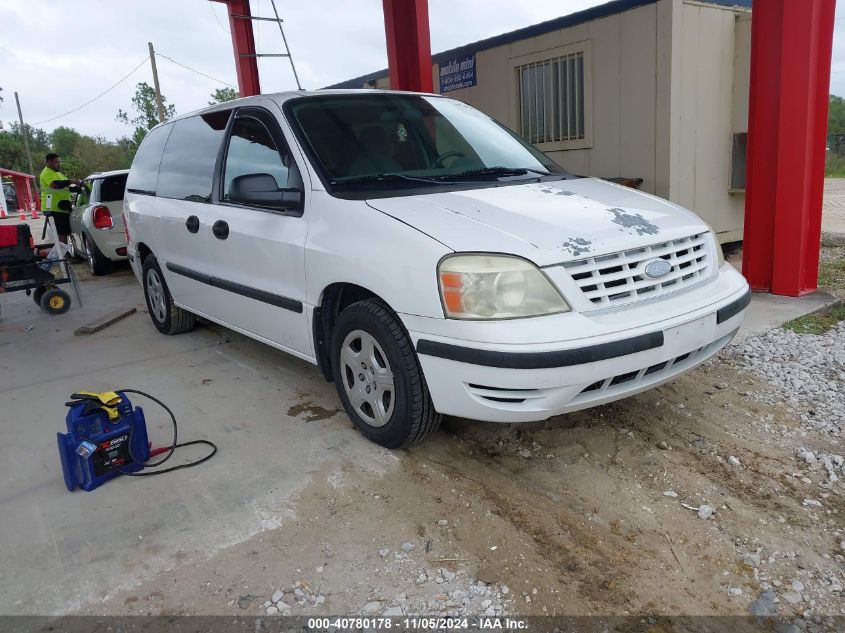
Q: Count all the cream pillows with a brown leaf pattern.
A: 0